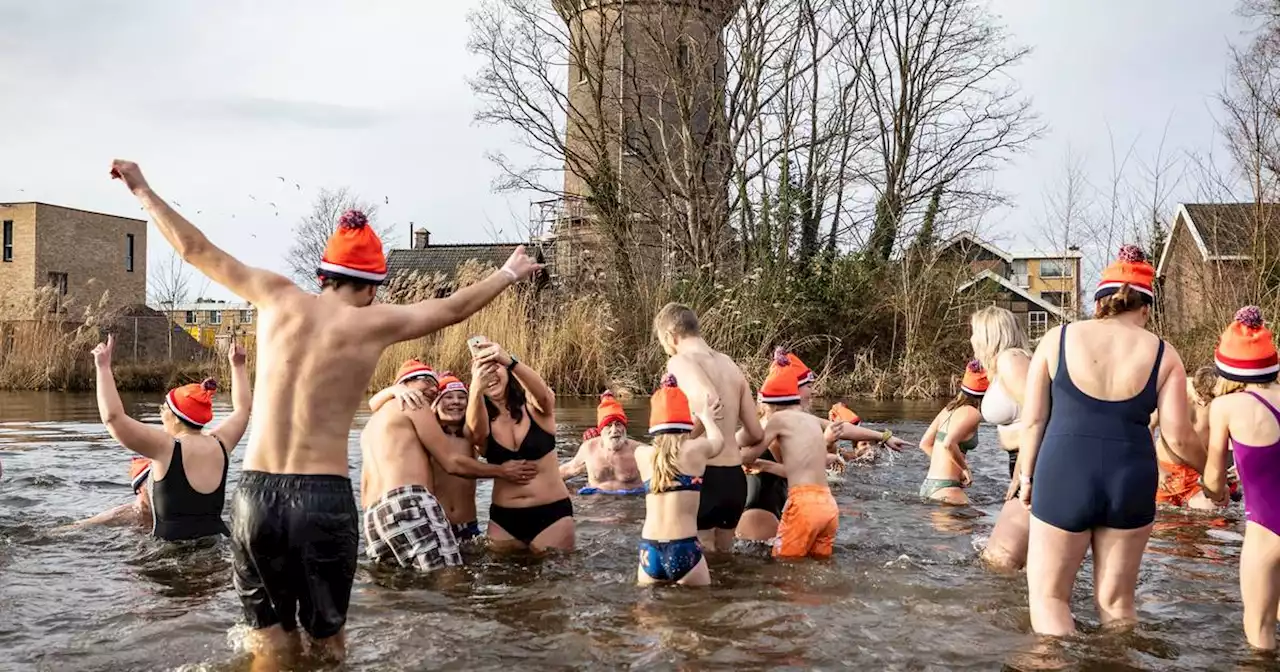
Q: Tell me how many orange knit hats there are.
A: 13